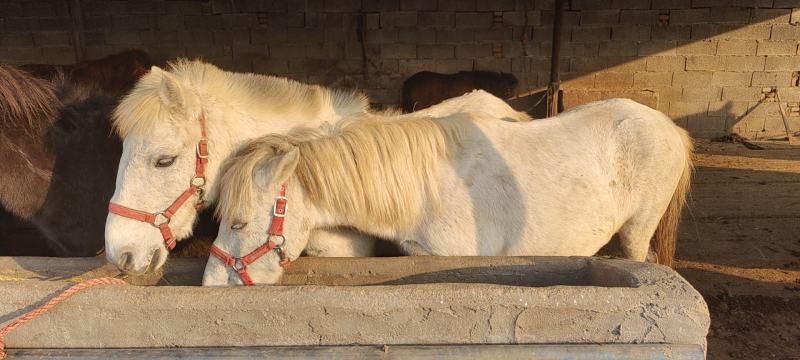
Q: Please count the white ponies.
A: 2